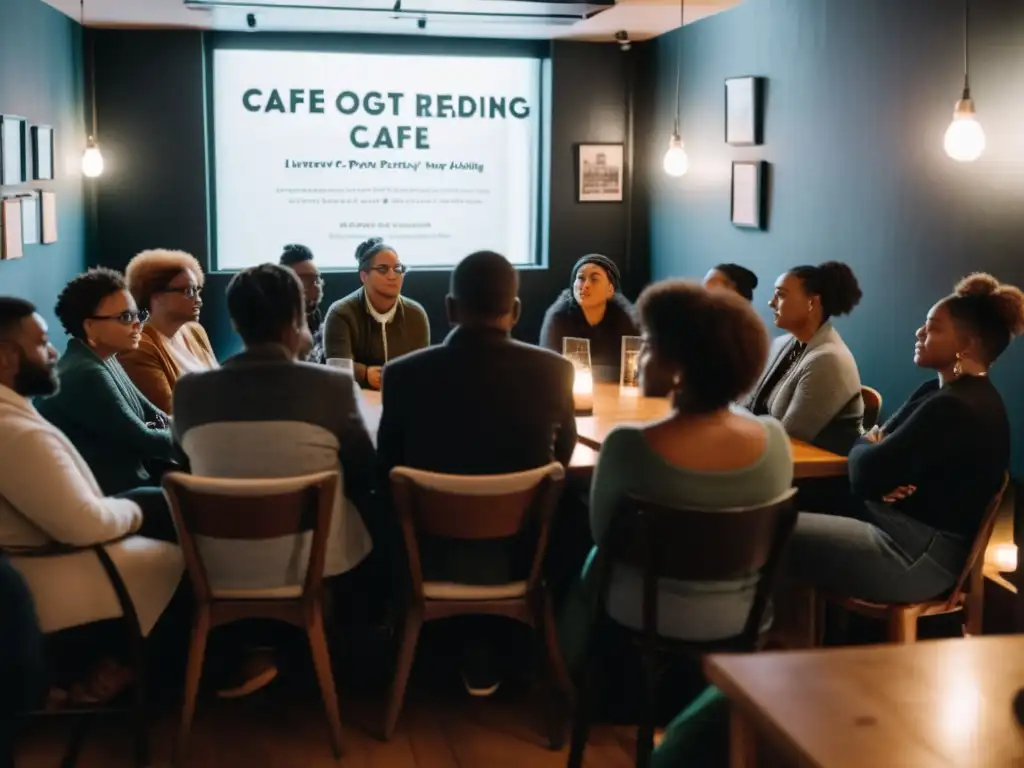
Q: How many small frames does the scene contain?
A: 8